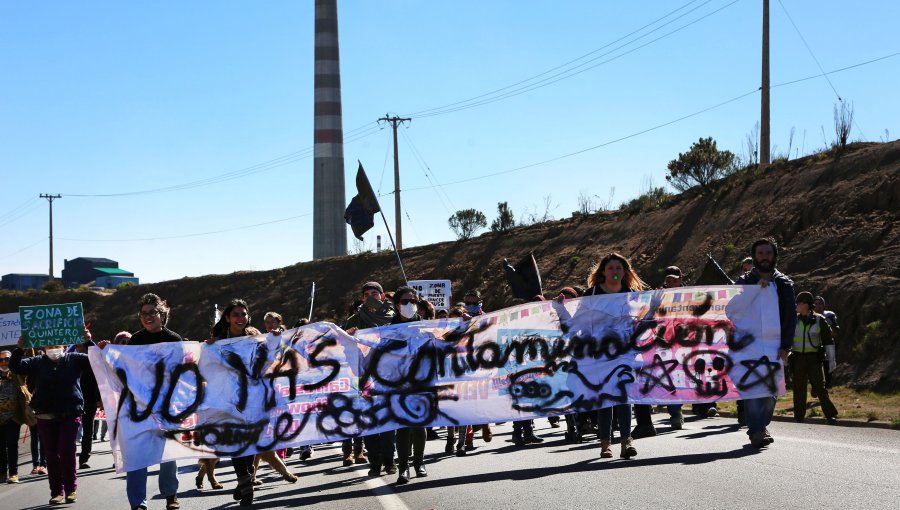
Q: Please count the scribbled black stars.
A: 2